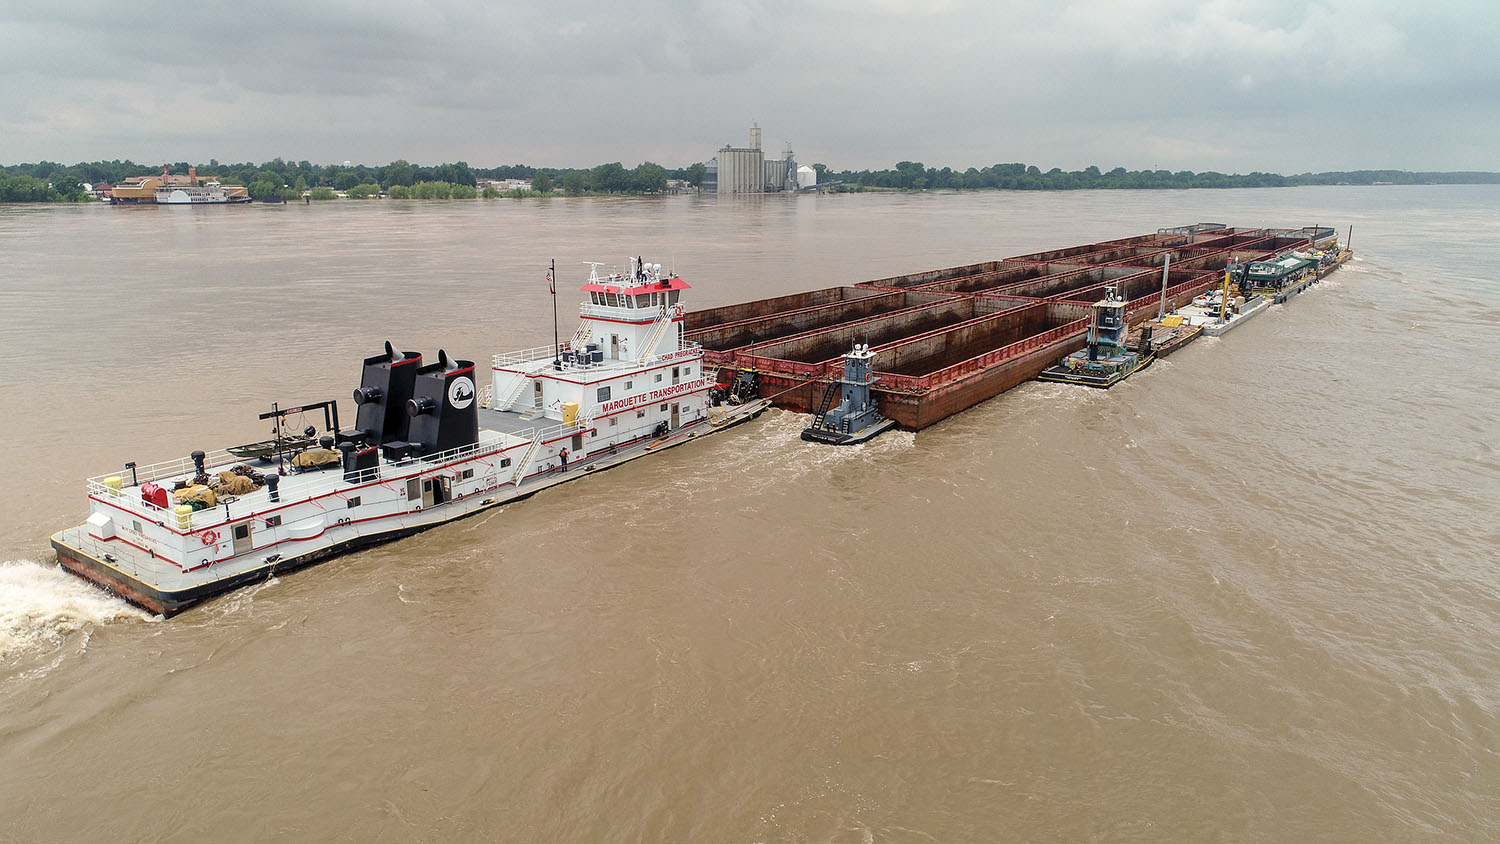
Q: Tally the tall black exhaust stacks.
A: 2